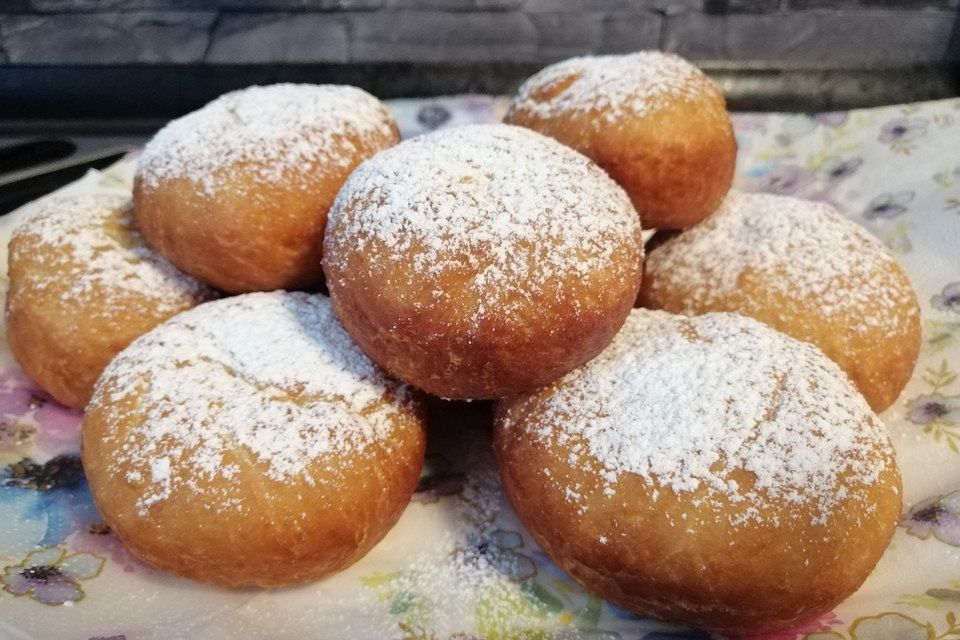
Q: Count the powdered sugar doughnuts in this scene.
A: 7